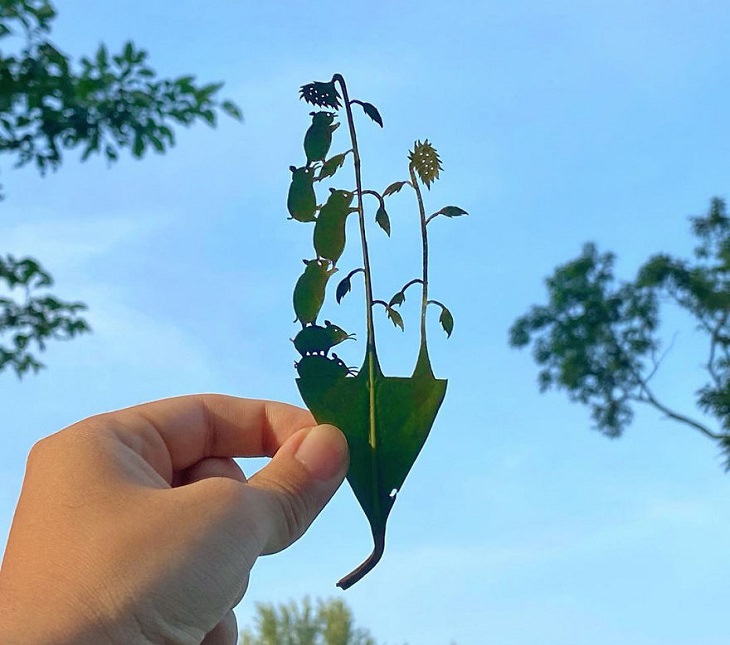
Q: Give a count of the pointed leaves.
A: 9